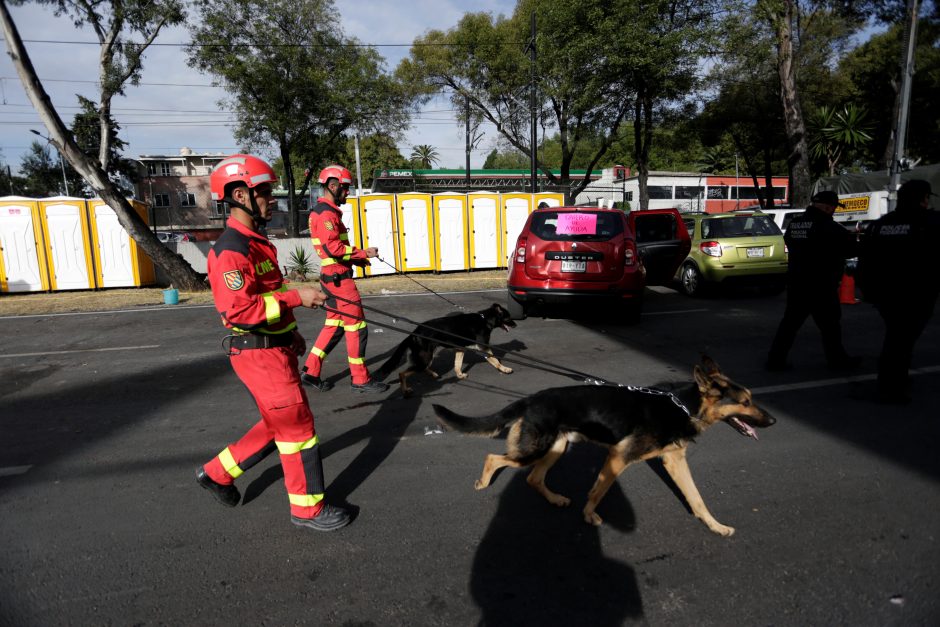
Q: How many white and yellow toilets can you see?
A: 10